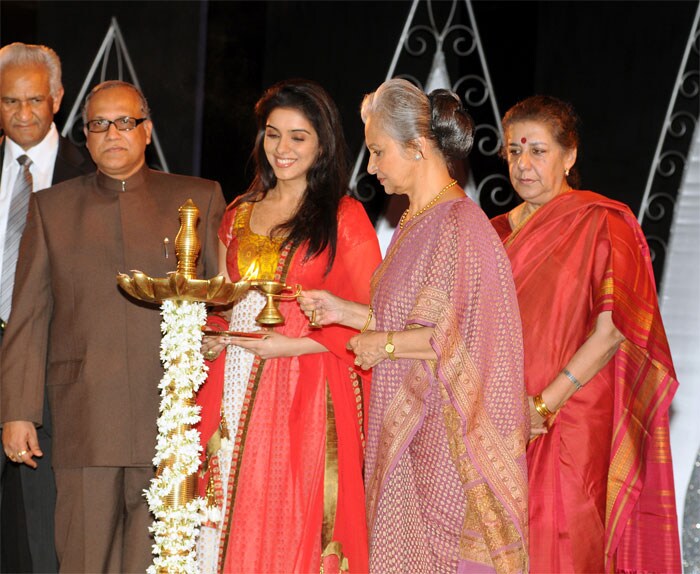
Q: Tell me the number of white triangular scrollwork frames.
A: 3